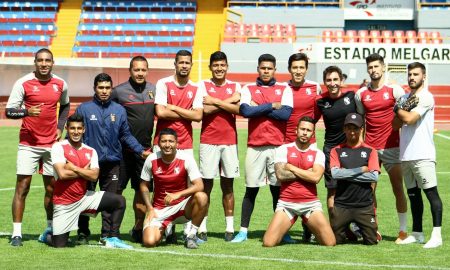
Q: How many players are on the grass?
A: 14